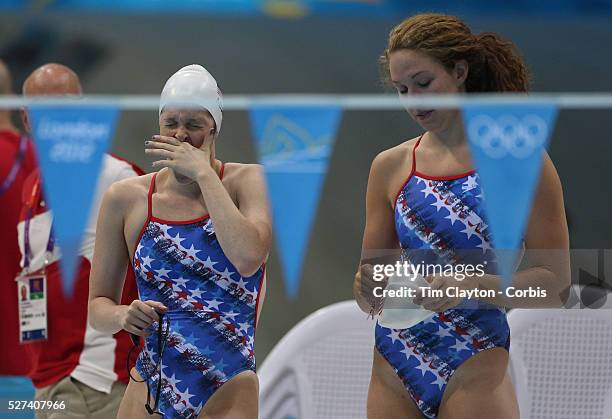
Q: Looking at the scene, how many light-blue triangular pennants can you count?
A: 3